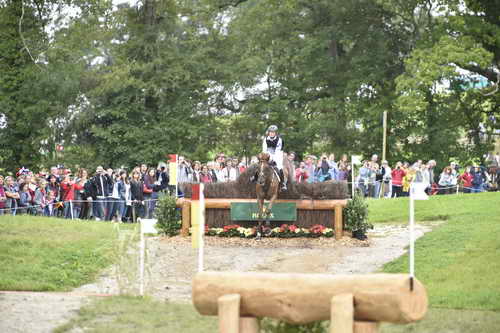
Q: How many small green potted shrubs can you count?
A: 2